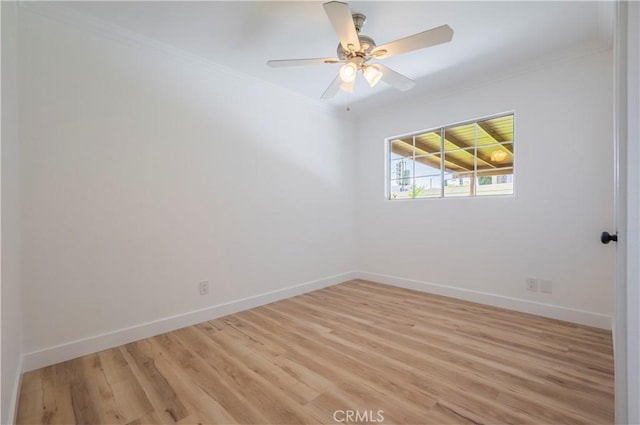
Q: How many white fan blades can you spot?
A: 5